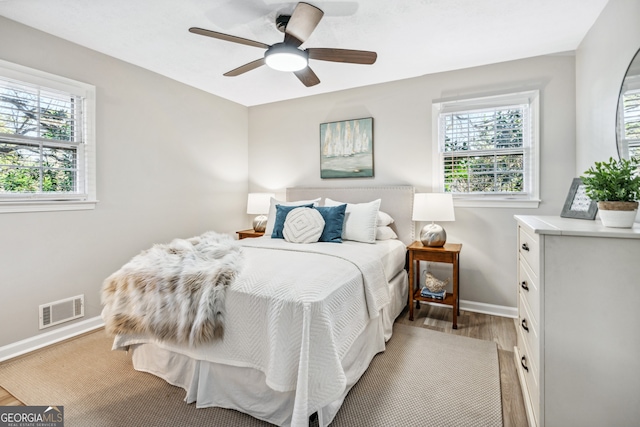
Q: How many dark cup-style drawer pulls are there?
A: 4